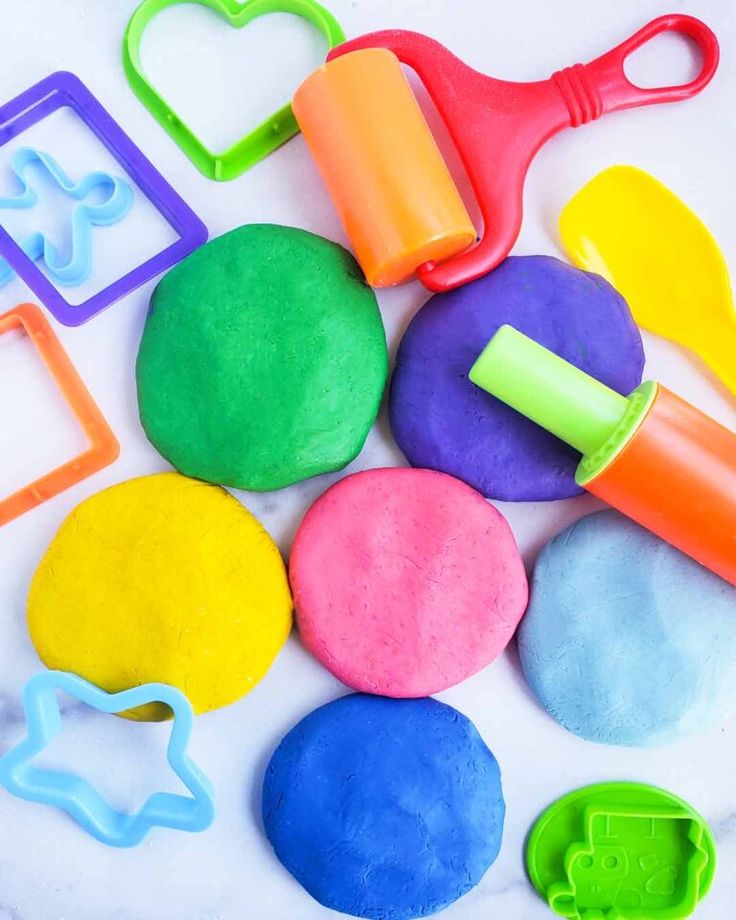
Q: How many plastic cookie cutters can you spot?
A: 6